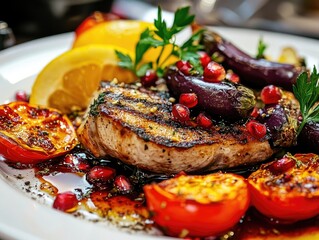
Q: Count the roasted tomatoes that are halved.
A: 3